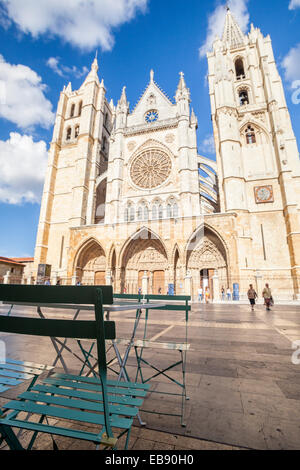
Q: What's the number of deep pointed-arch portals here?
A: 3